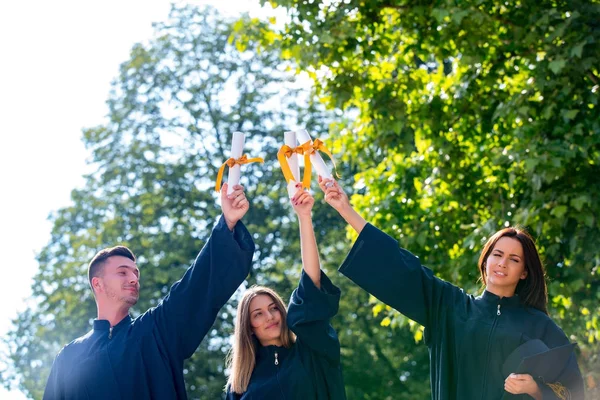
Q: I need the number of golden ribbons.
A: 3